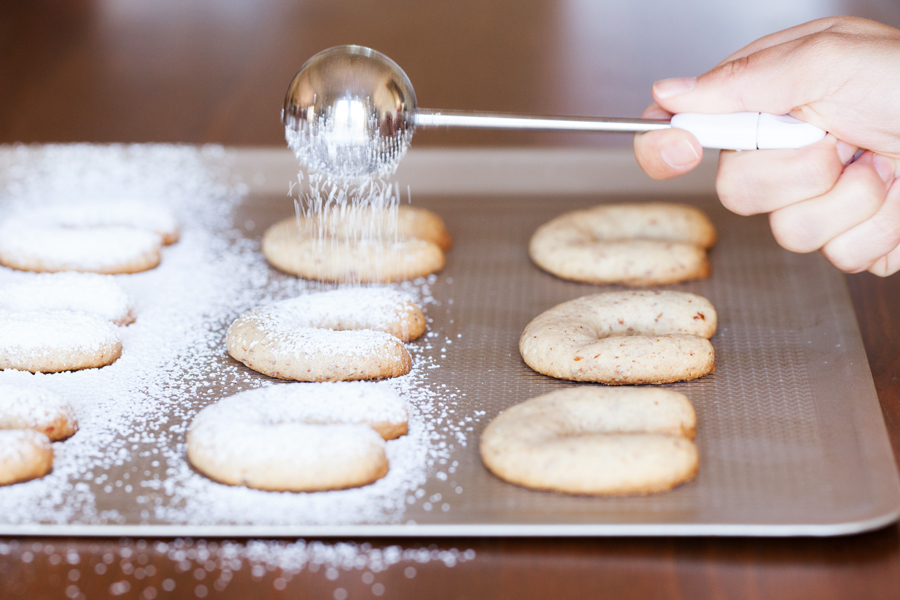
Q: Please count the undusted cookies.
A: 3